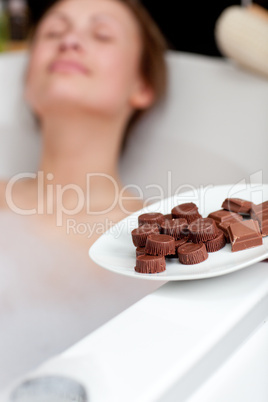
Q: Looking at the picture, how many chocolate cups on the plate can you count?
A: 12